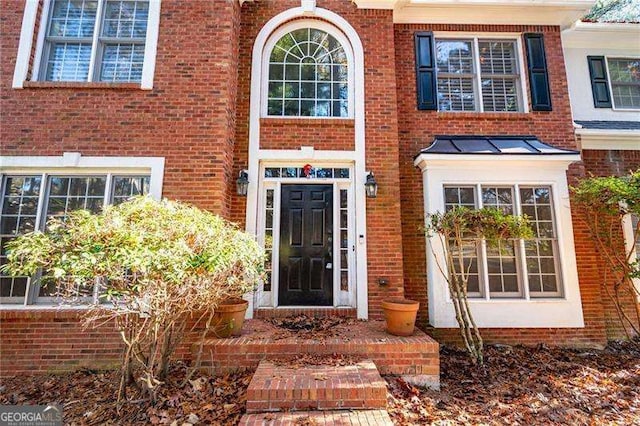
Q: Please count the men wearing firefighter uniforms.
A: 0